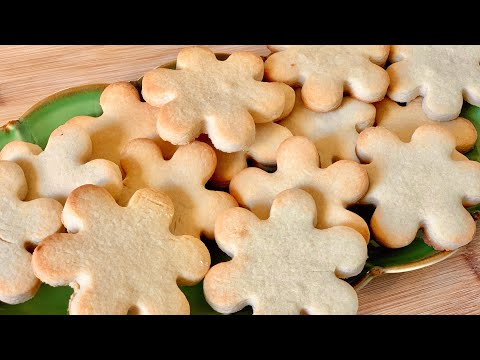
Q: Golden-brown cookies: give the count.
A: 14